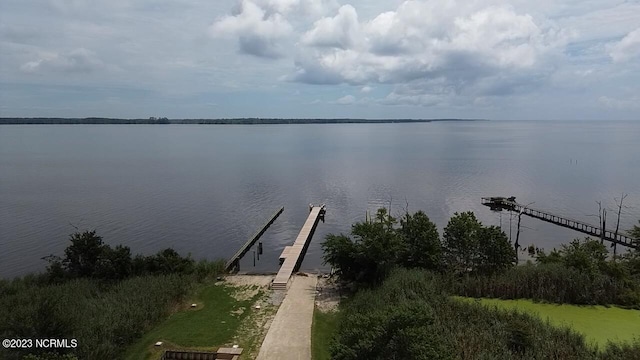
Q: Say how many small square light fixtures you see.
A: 4